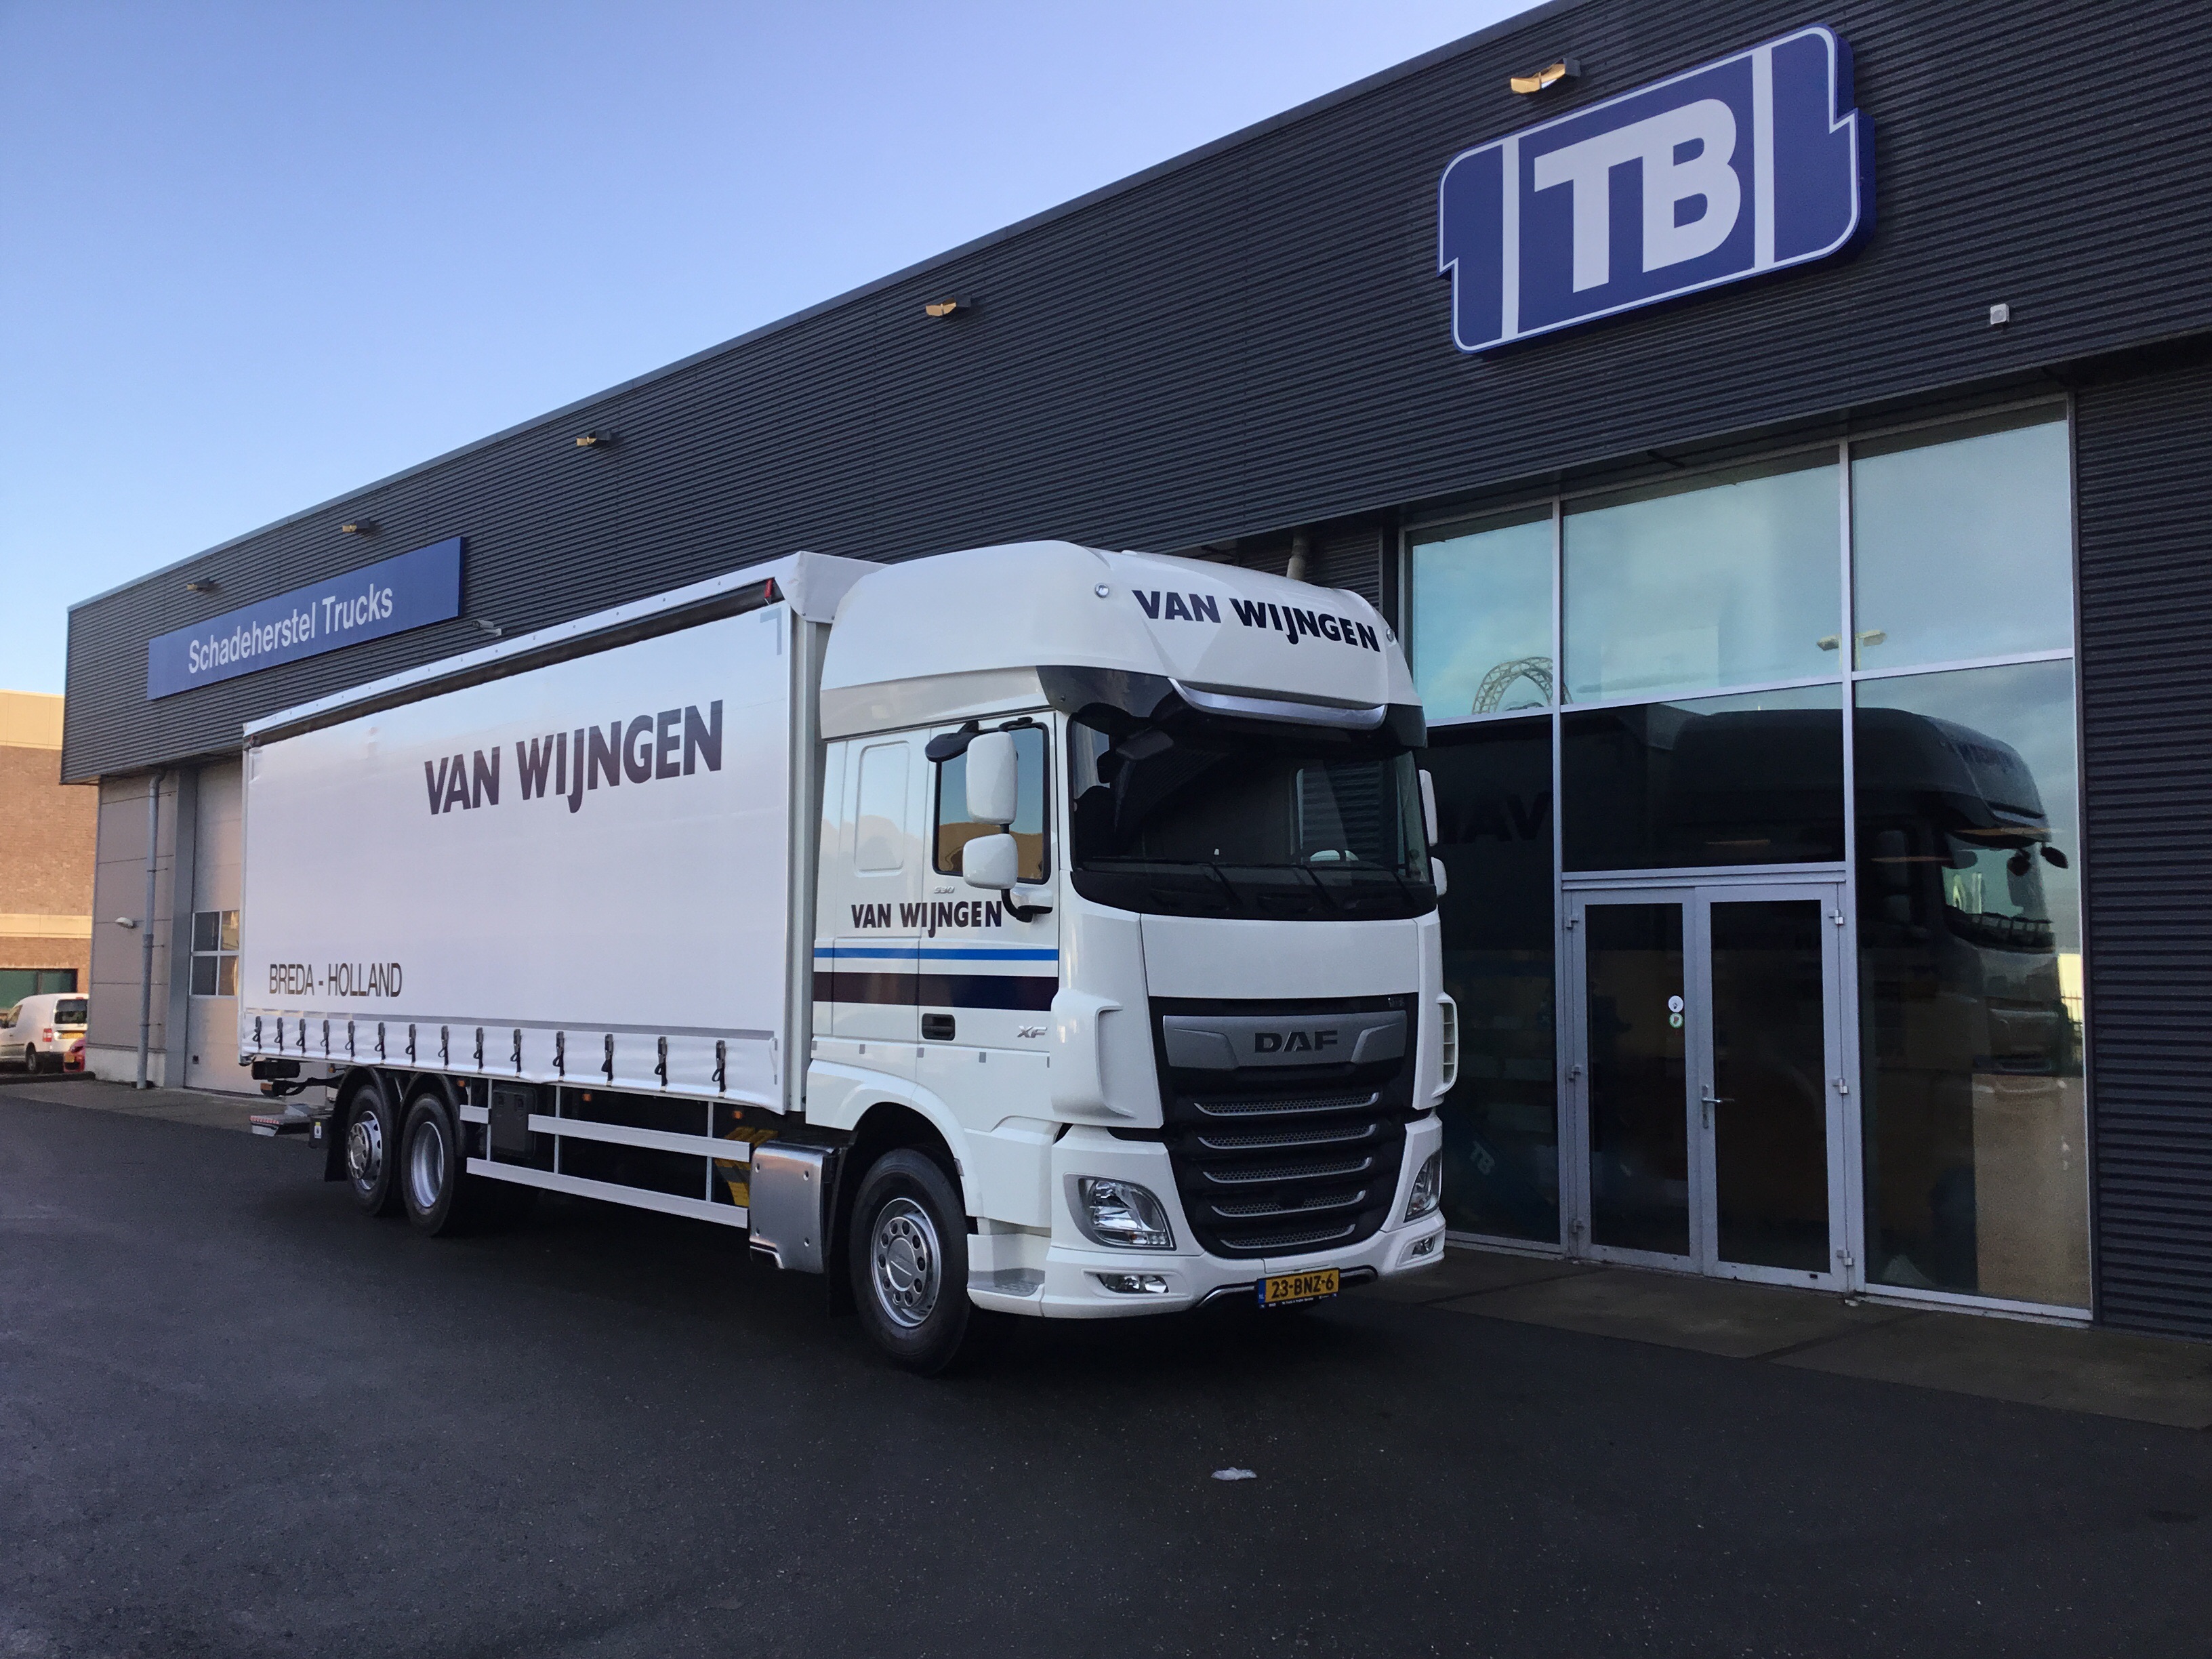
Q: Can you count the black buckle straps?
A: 14